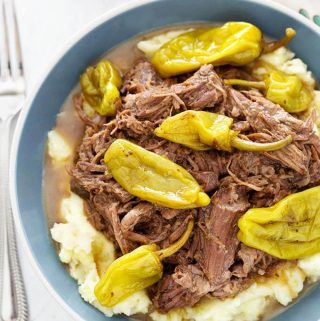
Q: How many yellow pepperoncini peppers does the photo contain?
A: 7